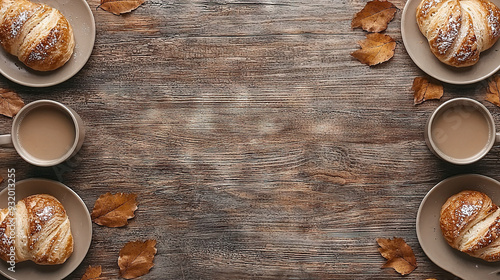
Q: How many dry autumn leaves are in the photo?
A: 10